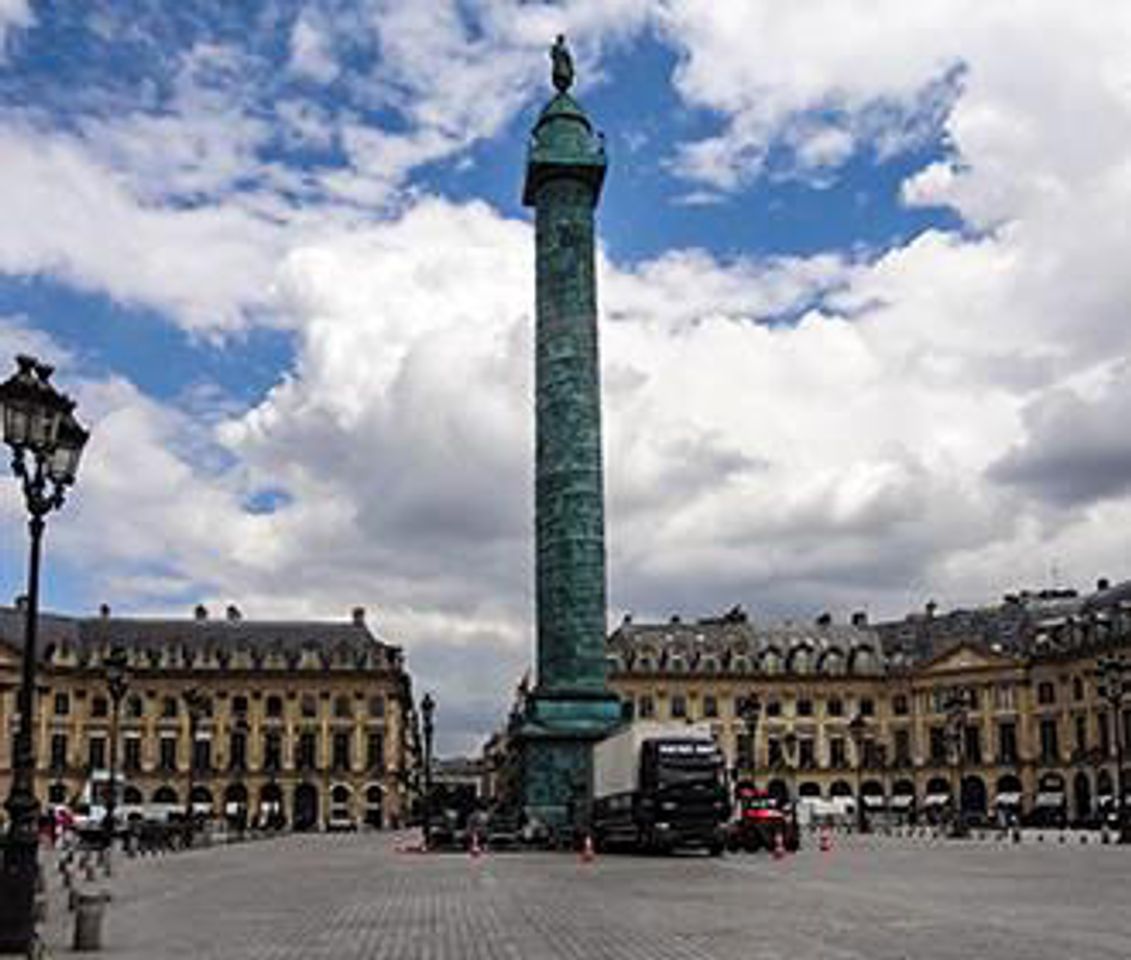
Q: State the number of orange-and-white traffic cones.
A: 4